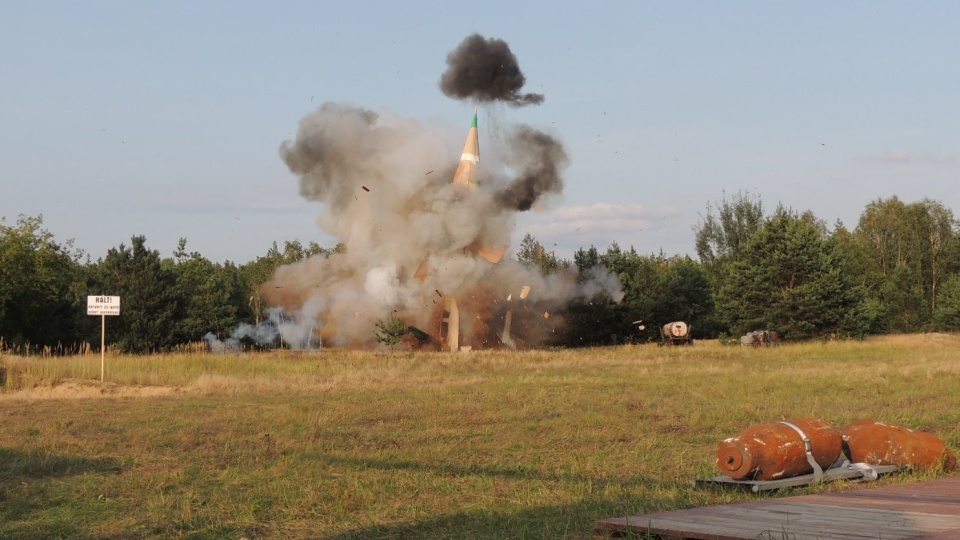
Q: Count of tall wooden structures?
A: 1